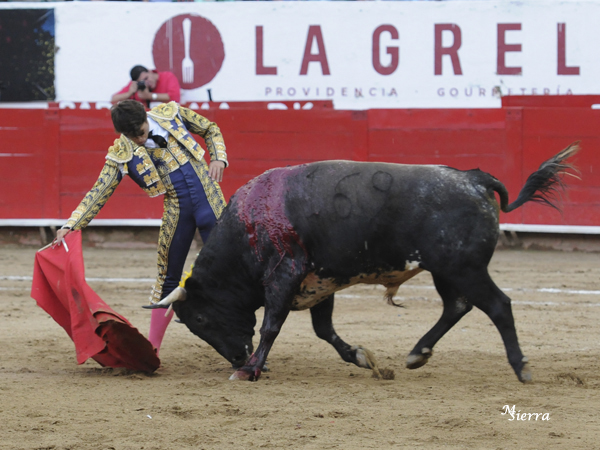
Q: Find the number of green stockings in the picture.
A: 0